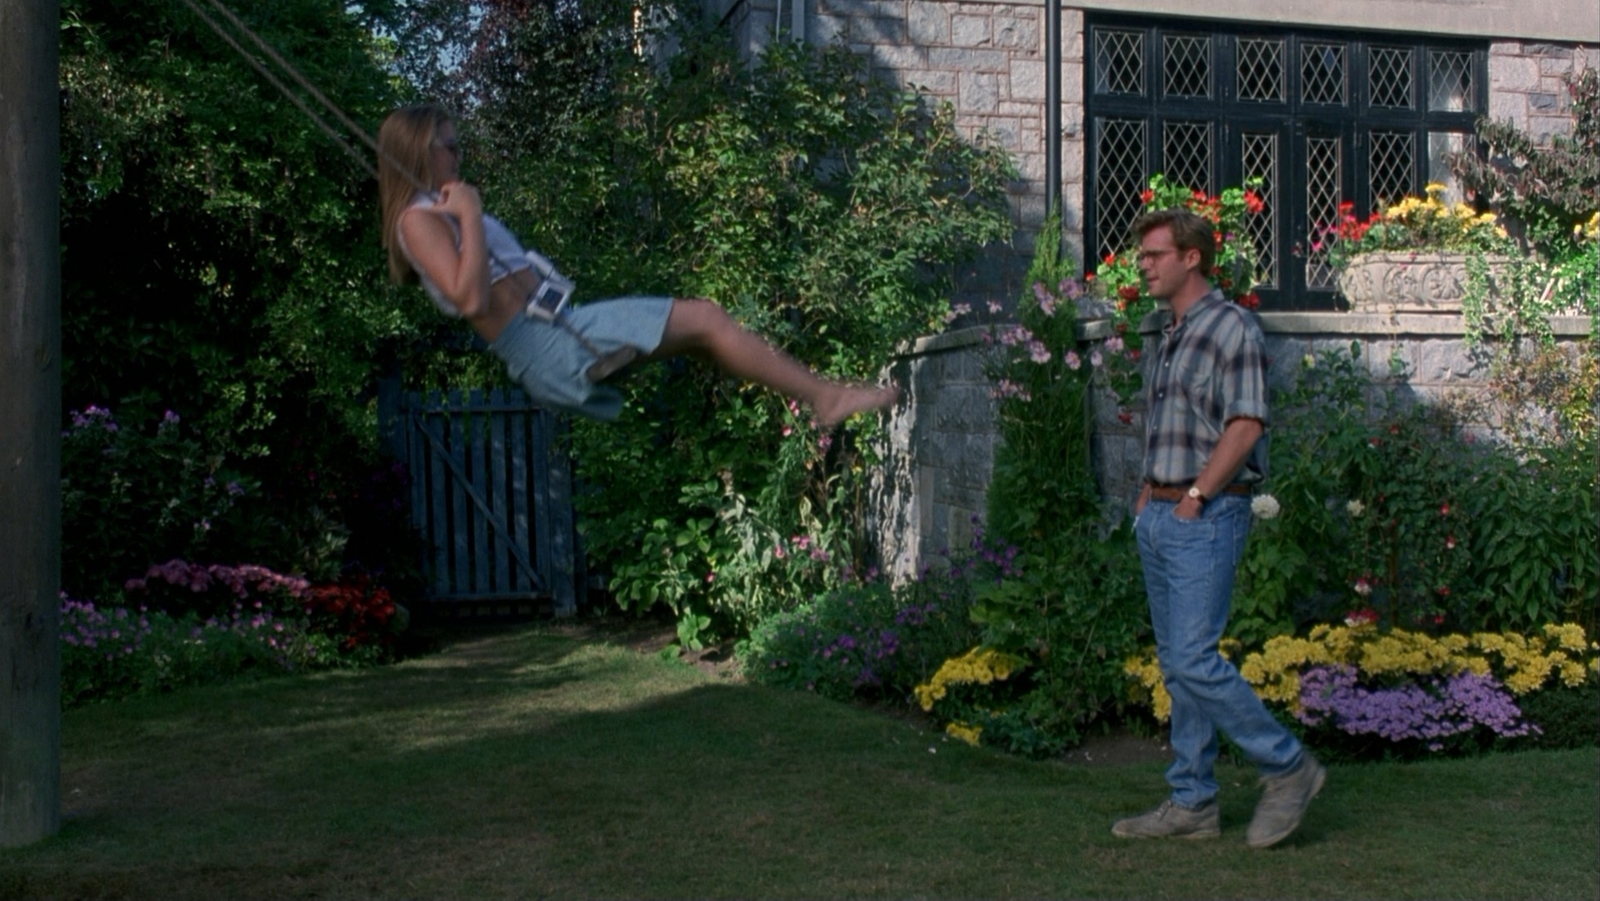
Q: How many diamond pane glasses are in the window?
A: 12